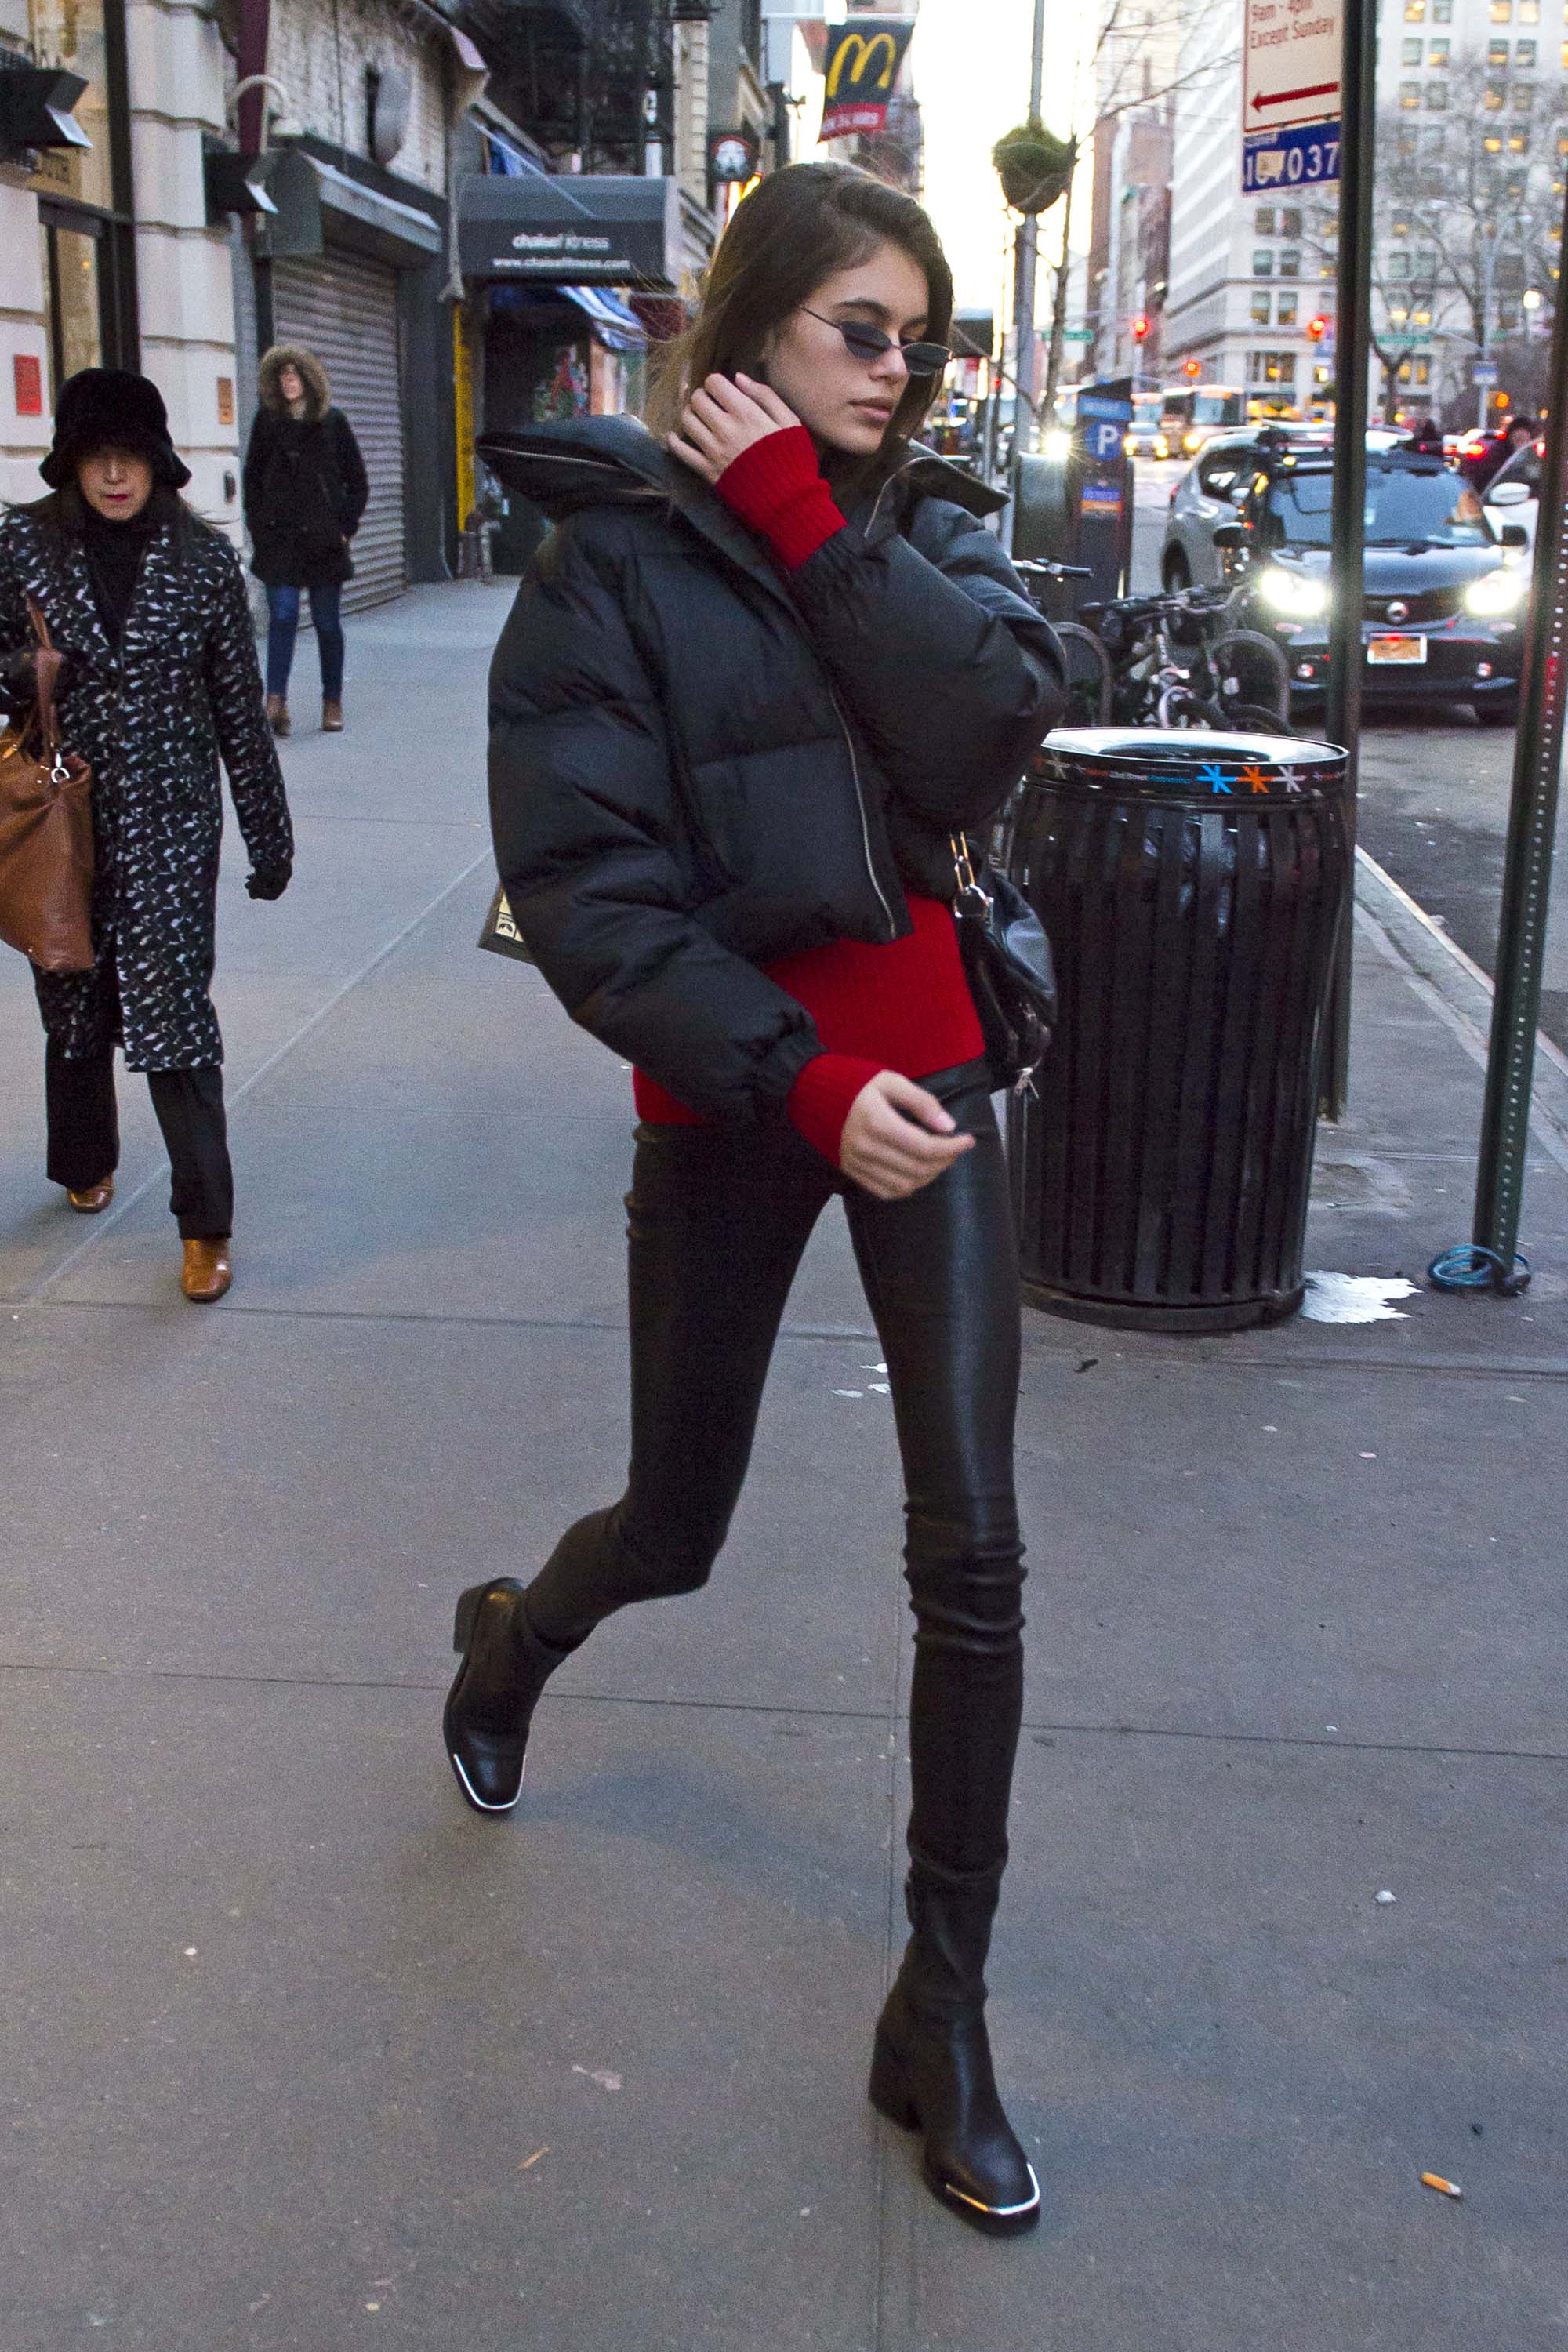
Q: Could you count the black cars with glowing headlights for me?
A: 1